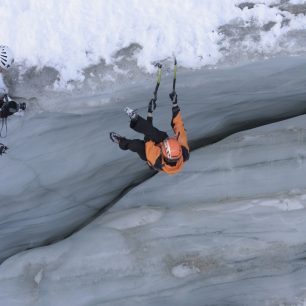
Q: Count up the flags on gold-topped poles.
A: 0